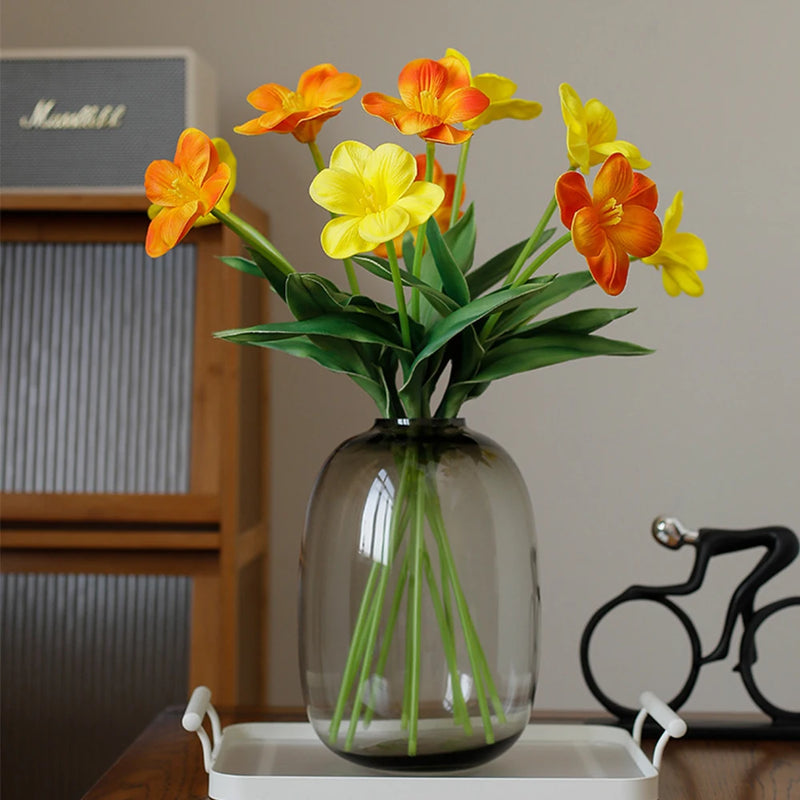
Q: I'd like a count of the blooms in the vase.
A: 10